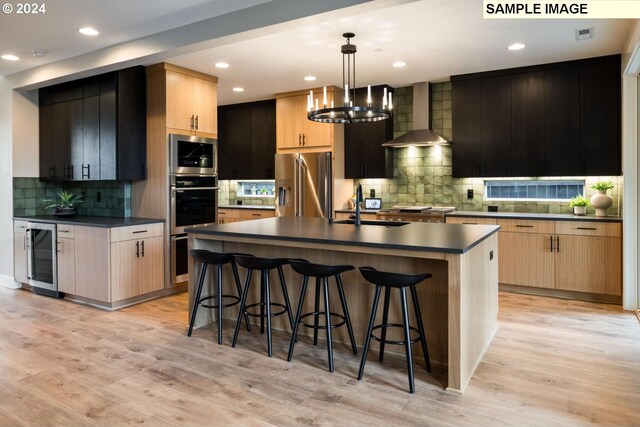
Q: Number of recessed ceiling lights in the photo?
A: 7